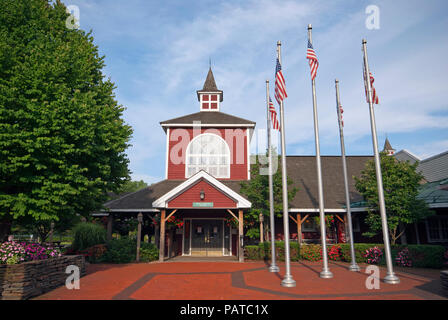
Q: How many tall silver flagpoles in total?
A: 5